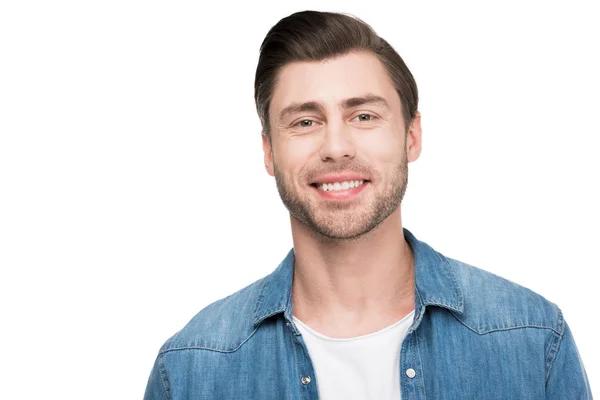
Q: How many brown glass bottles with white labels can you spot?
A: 0